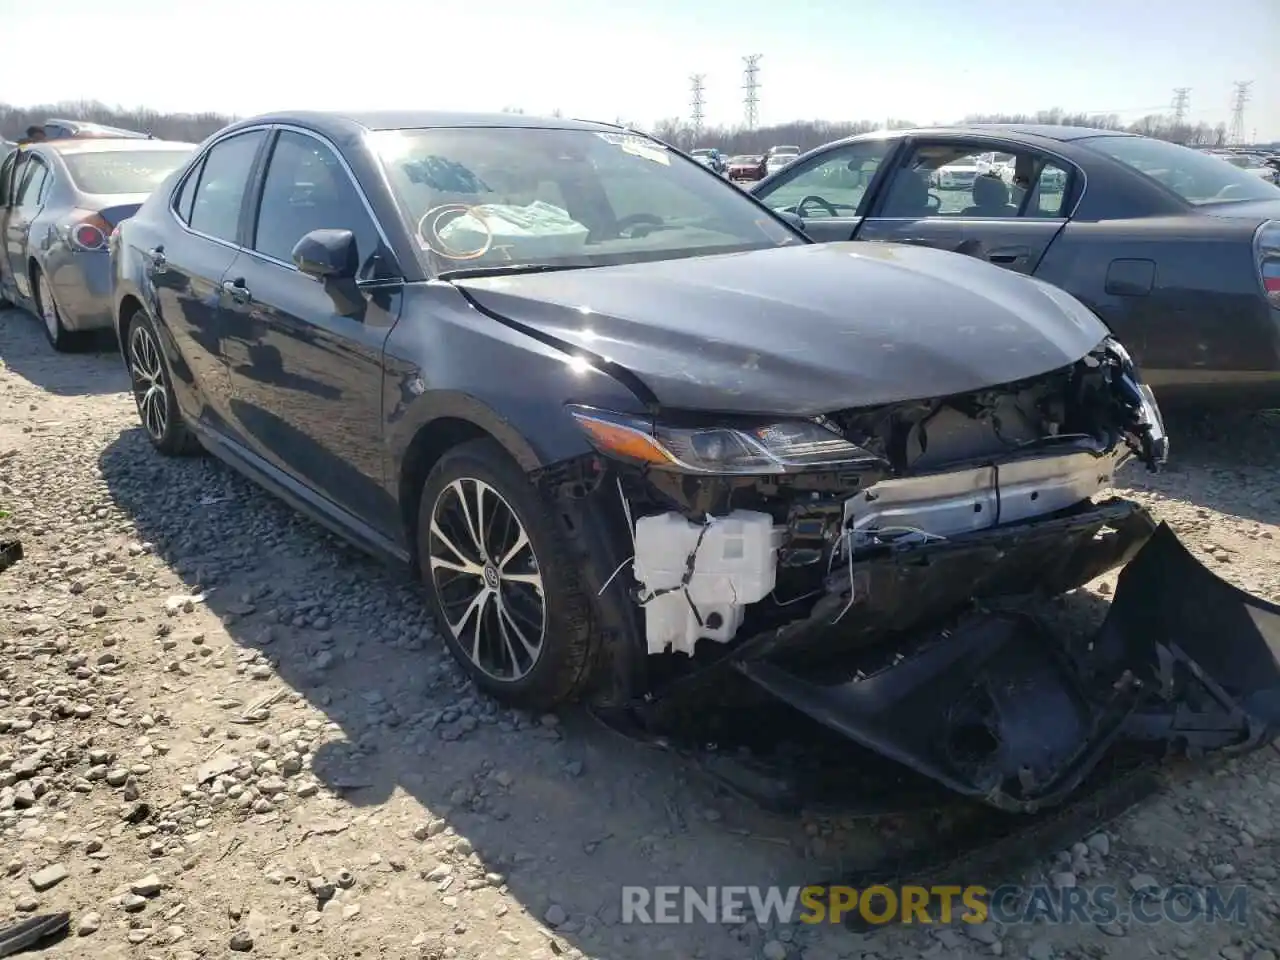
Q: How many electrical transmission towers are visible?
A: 4